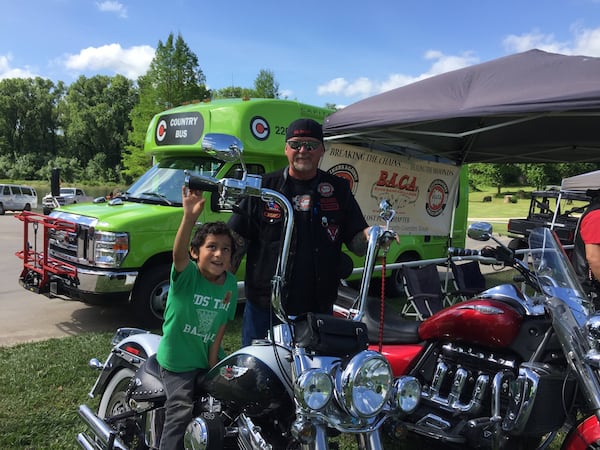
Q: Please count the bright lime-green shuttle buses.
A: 1